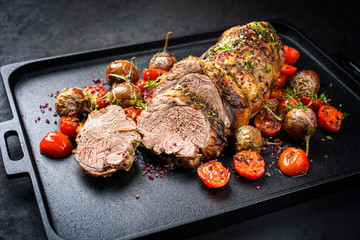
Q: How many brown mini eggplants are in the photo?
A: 7